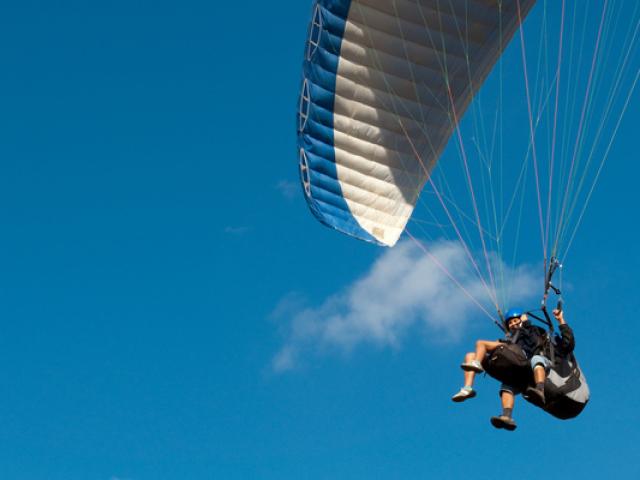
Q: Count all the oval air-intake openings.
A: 3